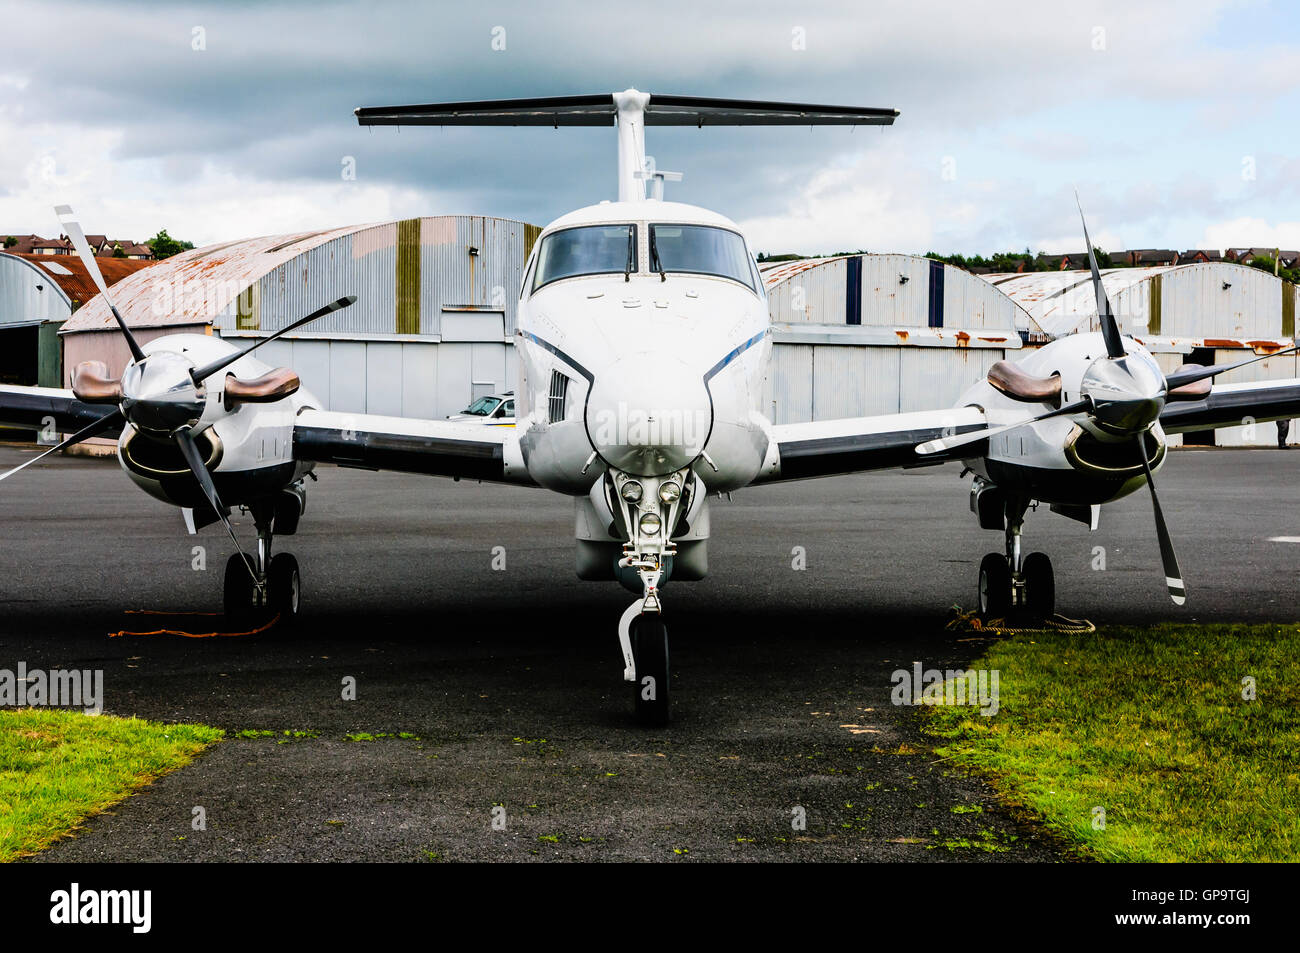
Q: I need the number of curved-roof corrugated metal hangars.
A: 4